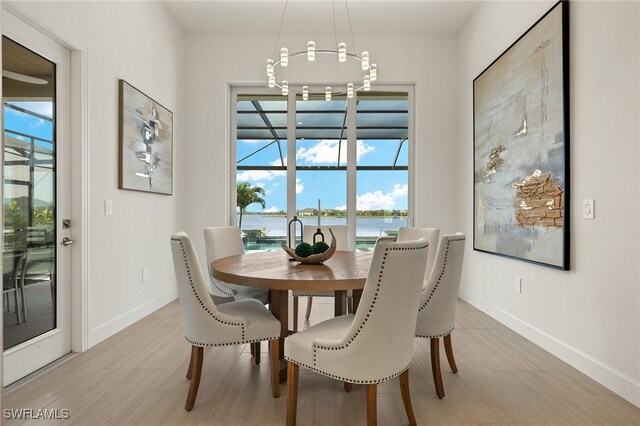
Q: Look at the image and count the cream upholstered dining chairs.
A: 6